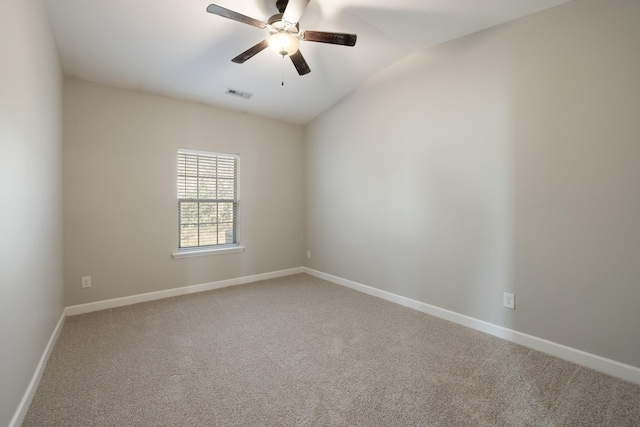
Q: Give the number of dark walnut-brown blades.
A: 4